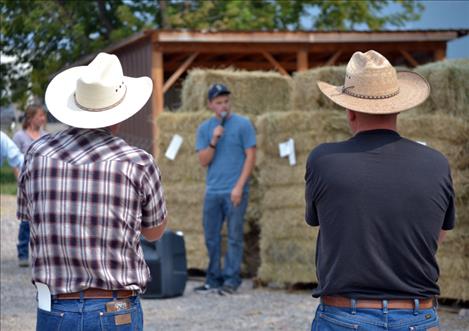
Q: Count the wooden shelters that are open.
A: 1